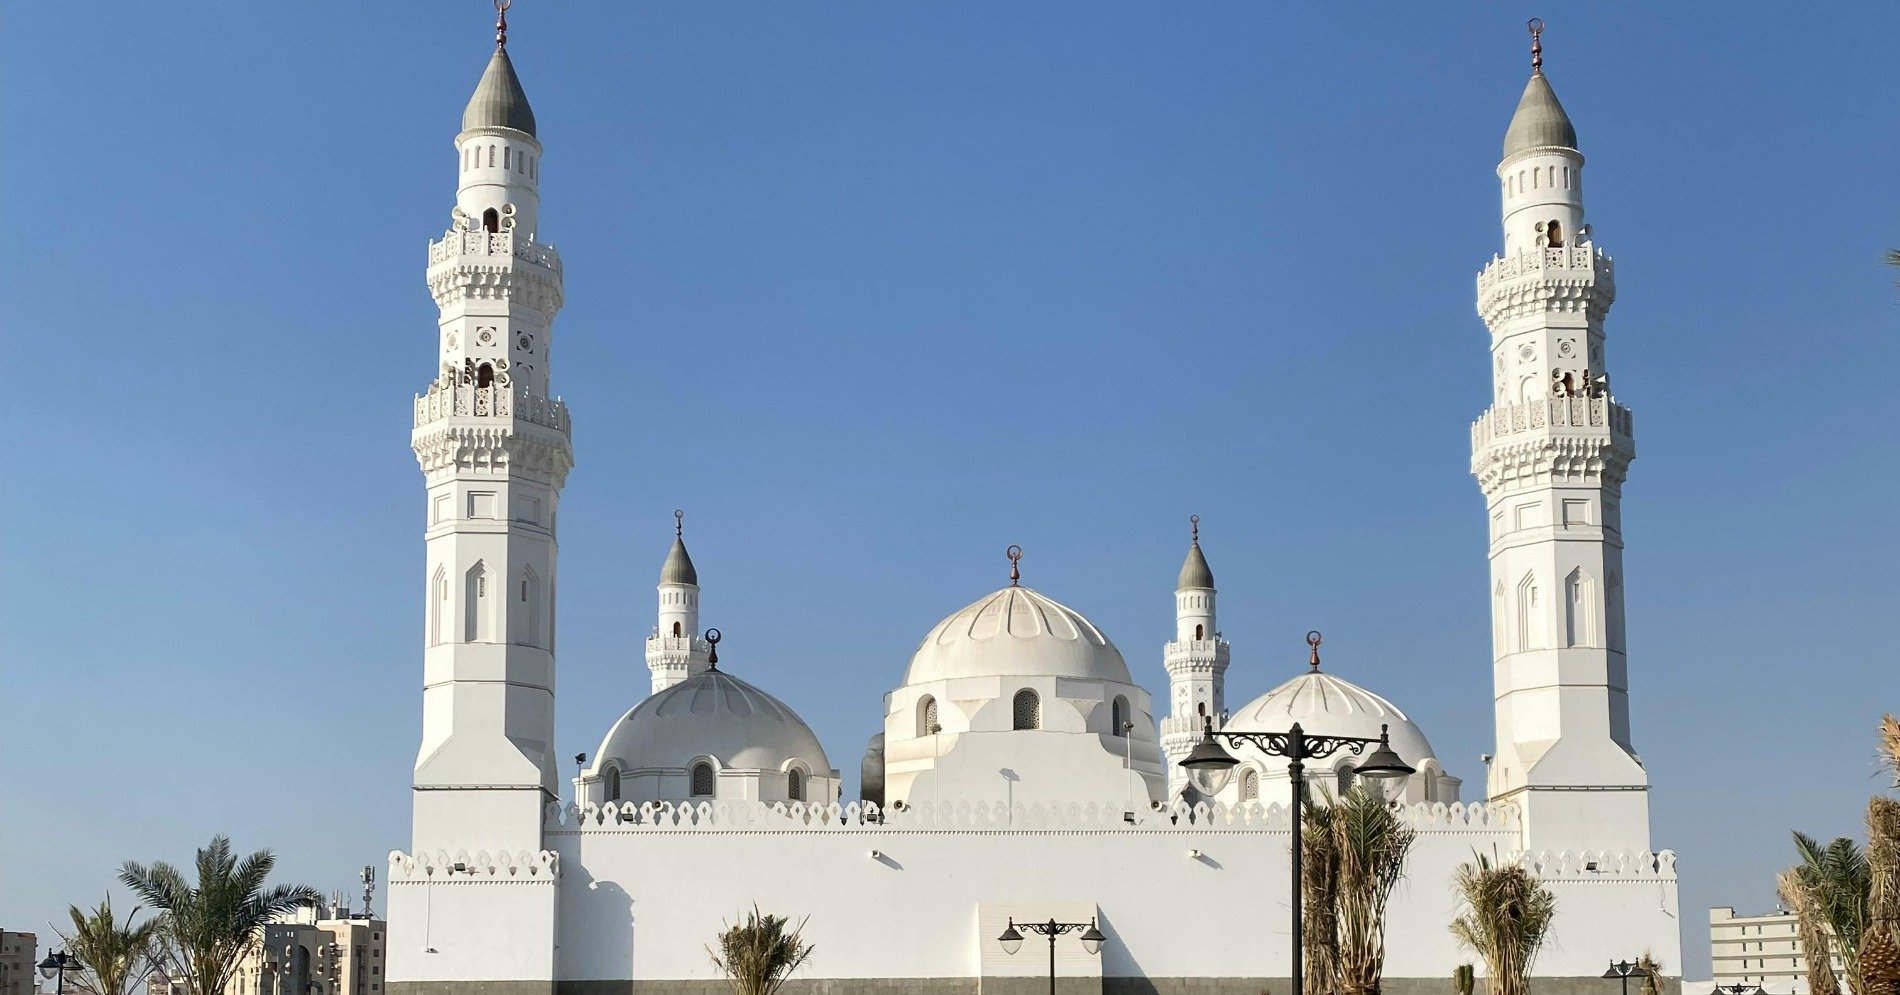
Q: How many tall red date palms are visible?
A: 0